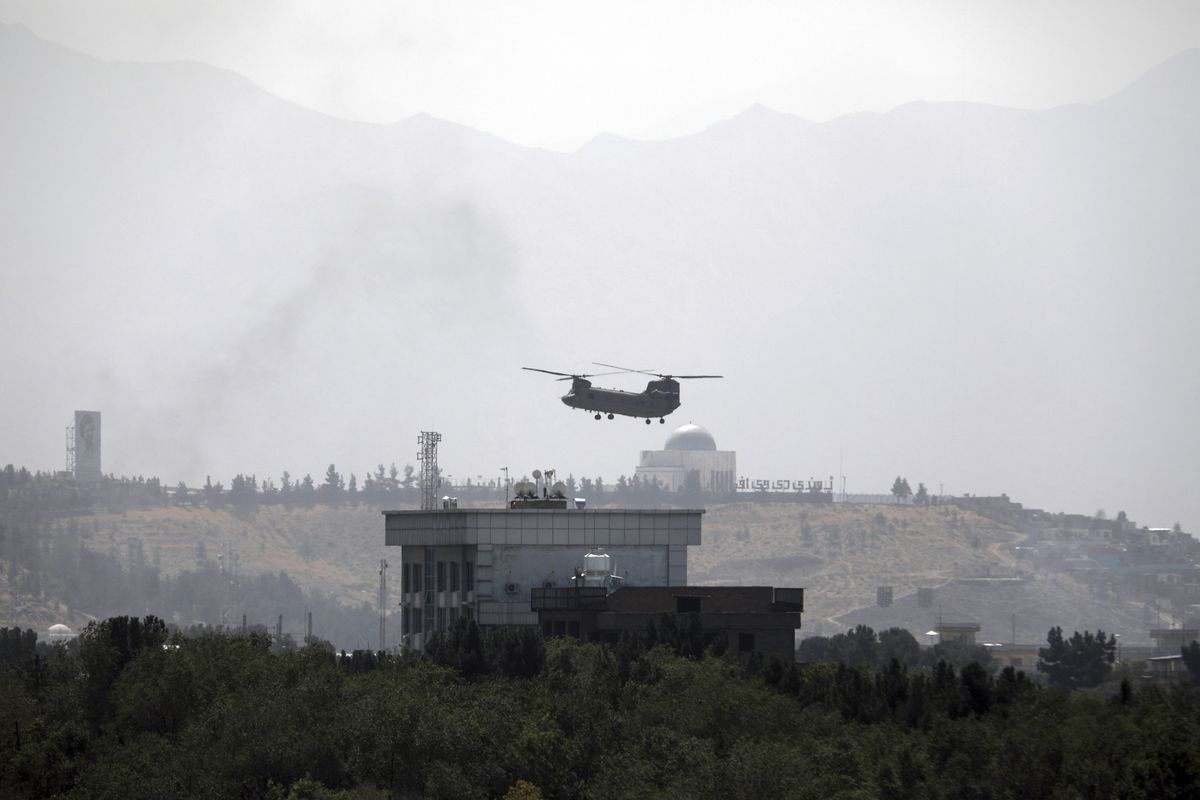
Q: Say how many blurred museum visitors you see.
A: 0